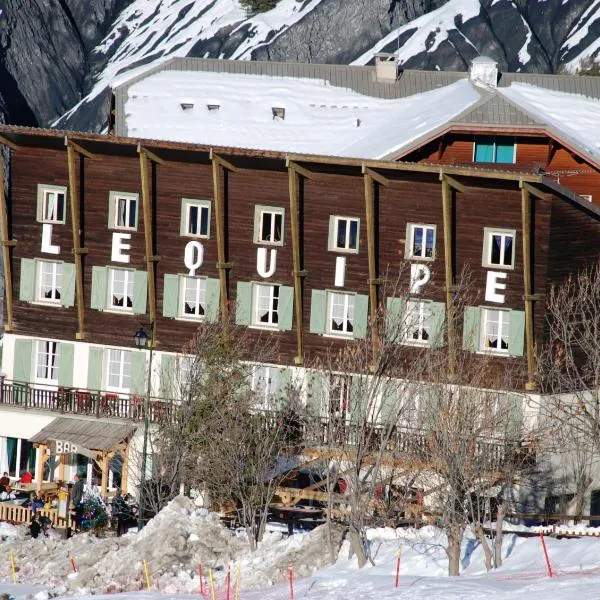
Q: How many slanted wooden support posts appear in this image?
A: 8